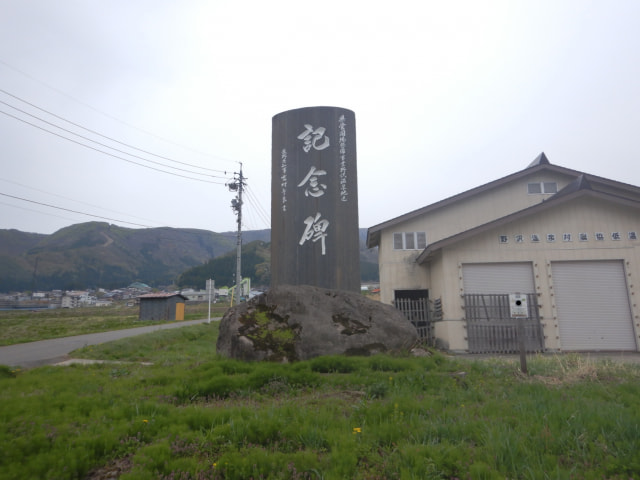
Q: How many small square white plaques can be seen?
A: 9